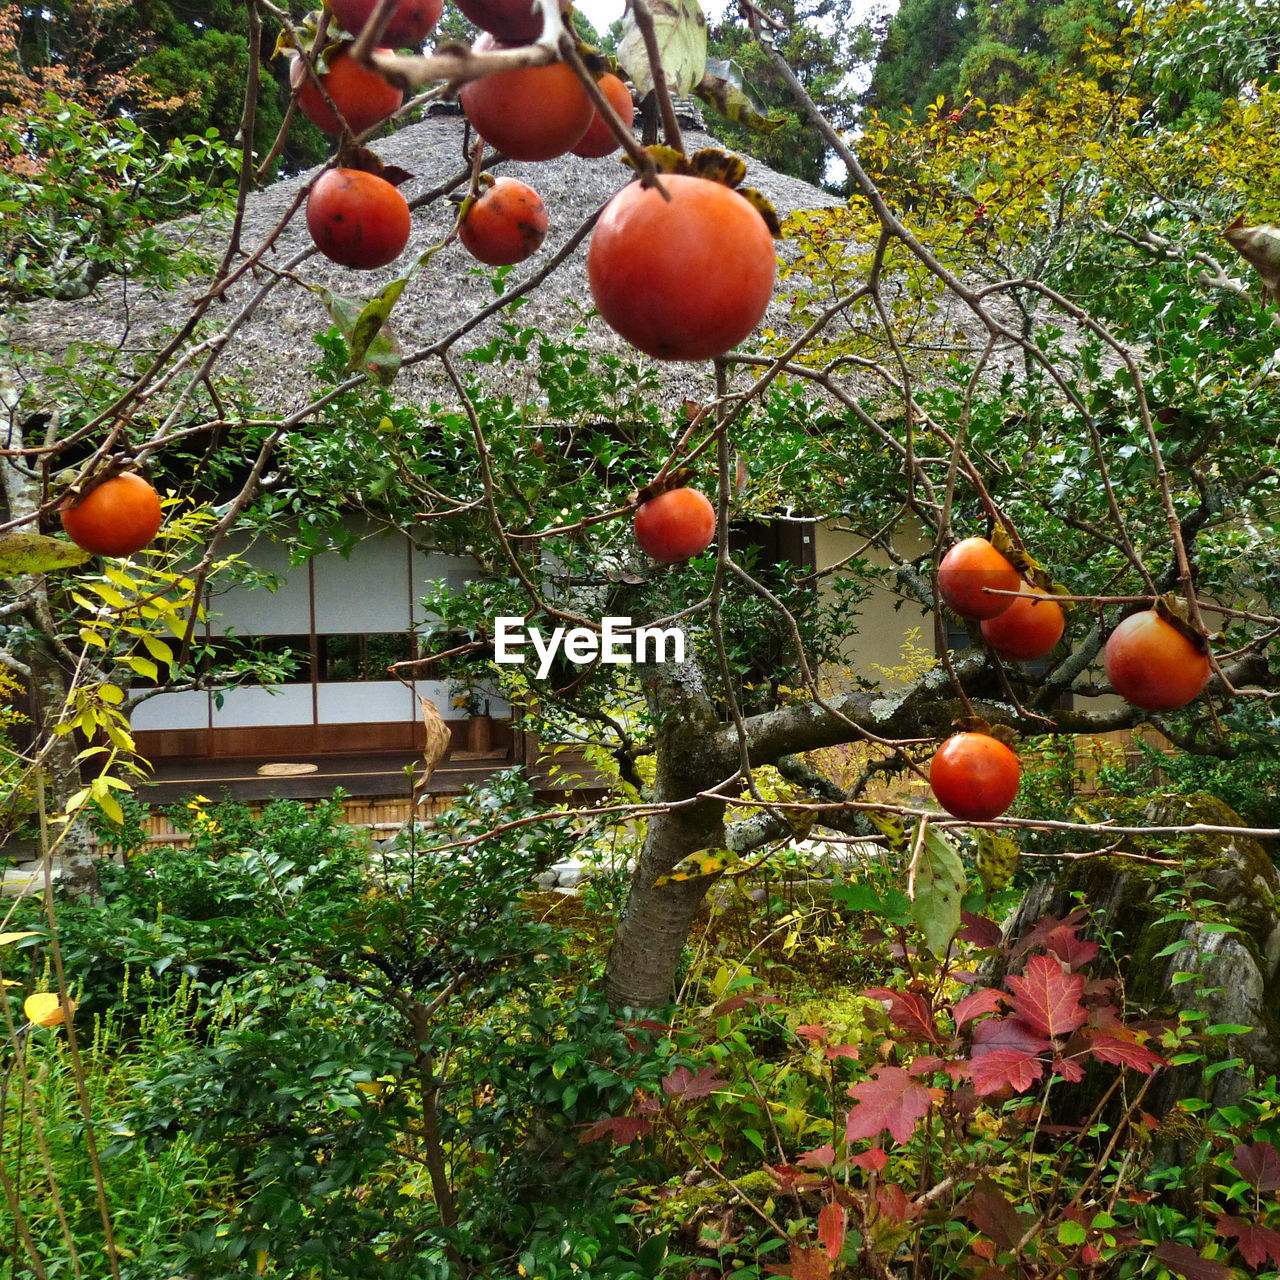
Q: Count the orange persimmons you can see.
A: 14